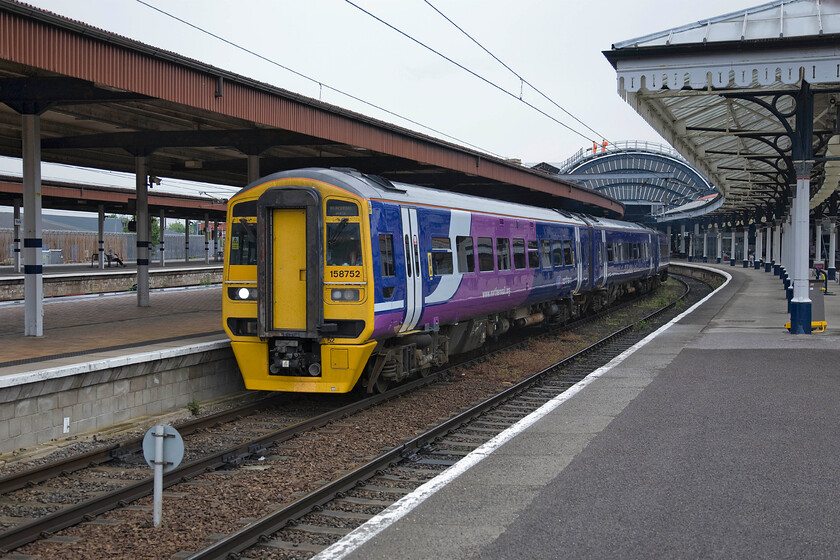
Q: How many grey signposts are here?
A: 1